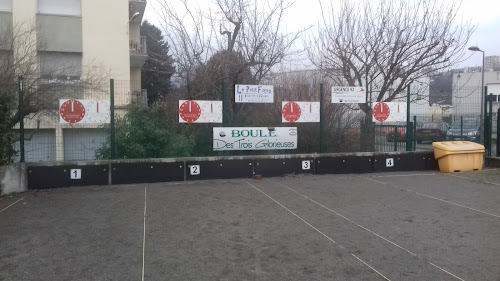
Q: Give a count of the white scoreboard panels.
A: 4